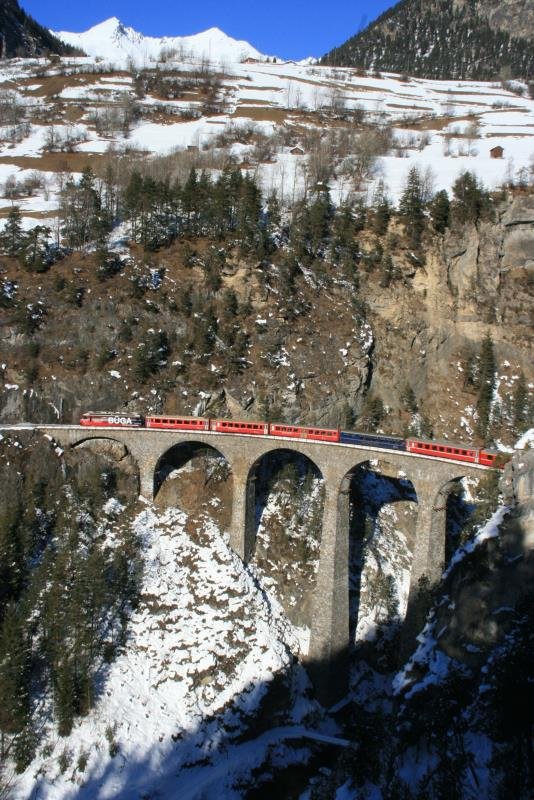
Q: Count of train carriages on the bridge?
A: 6